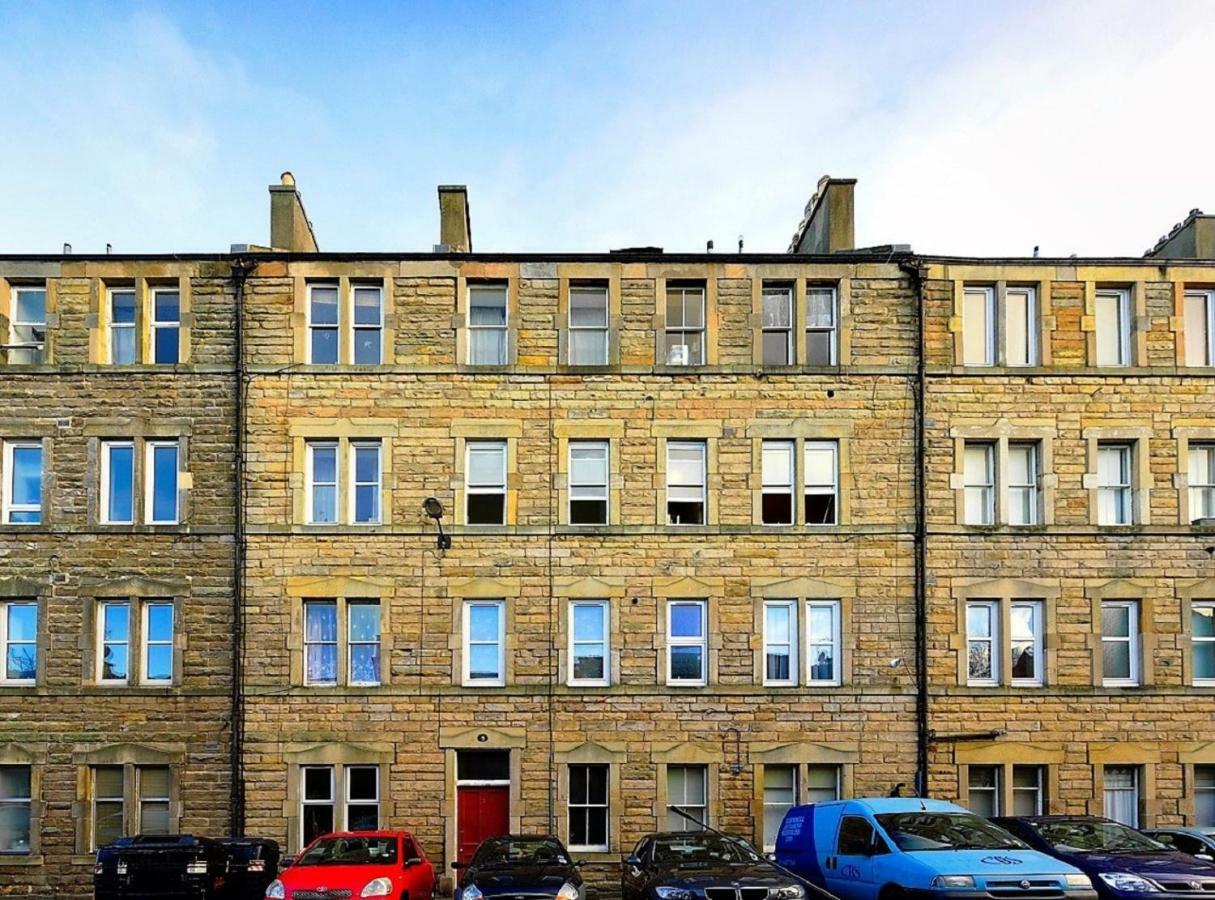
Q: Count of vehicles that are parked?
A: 6